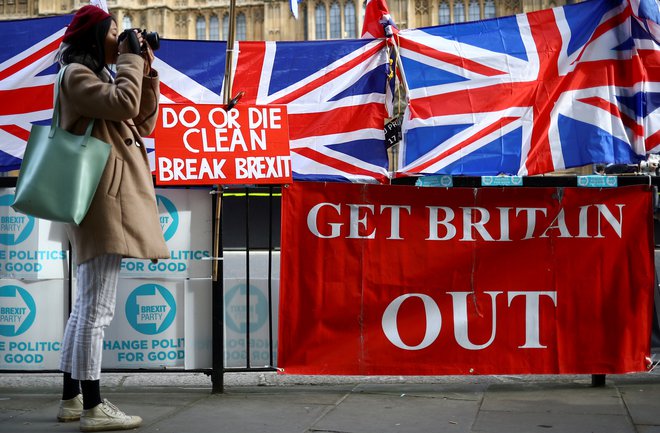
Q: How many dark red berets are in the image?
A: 1